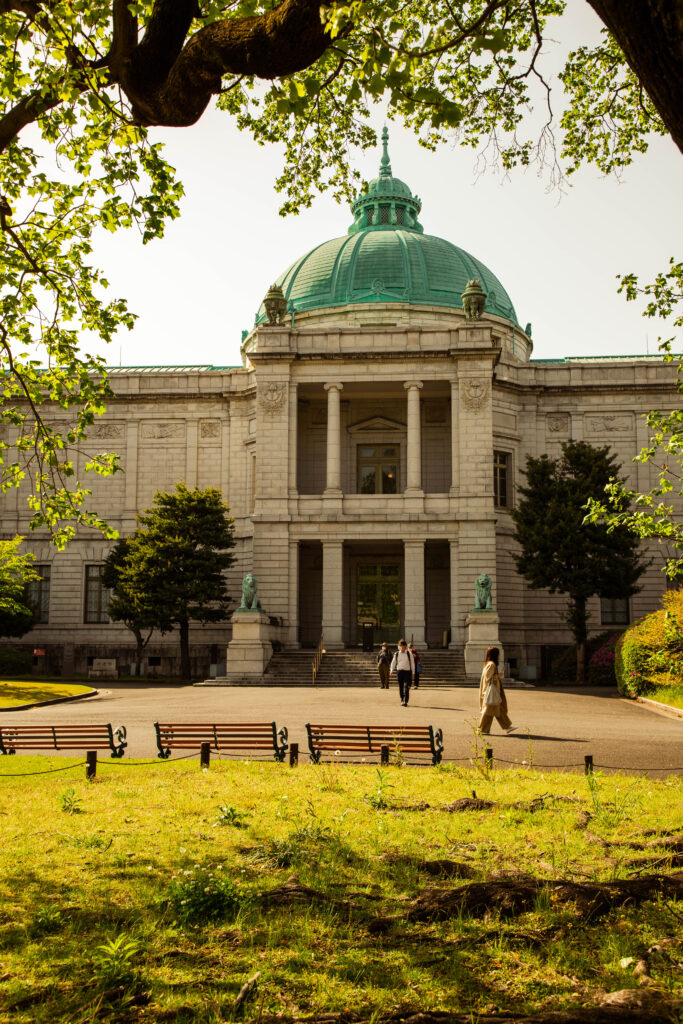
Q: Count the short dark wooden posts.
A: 6